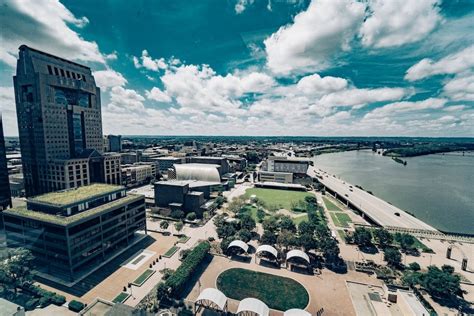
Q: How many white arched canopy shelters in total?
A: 6